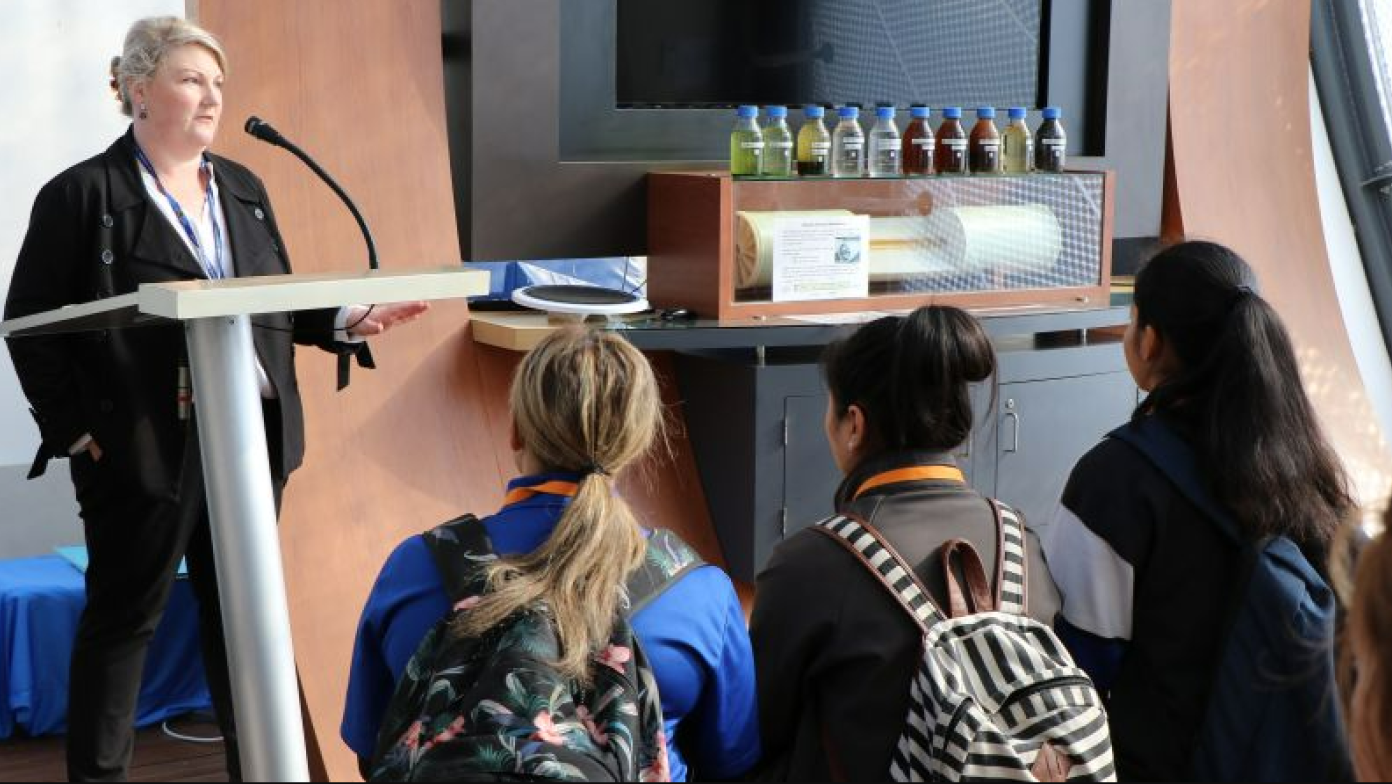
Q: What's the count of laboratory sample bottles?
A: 10